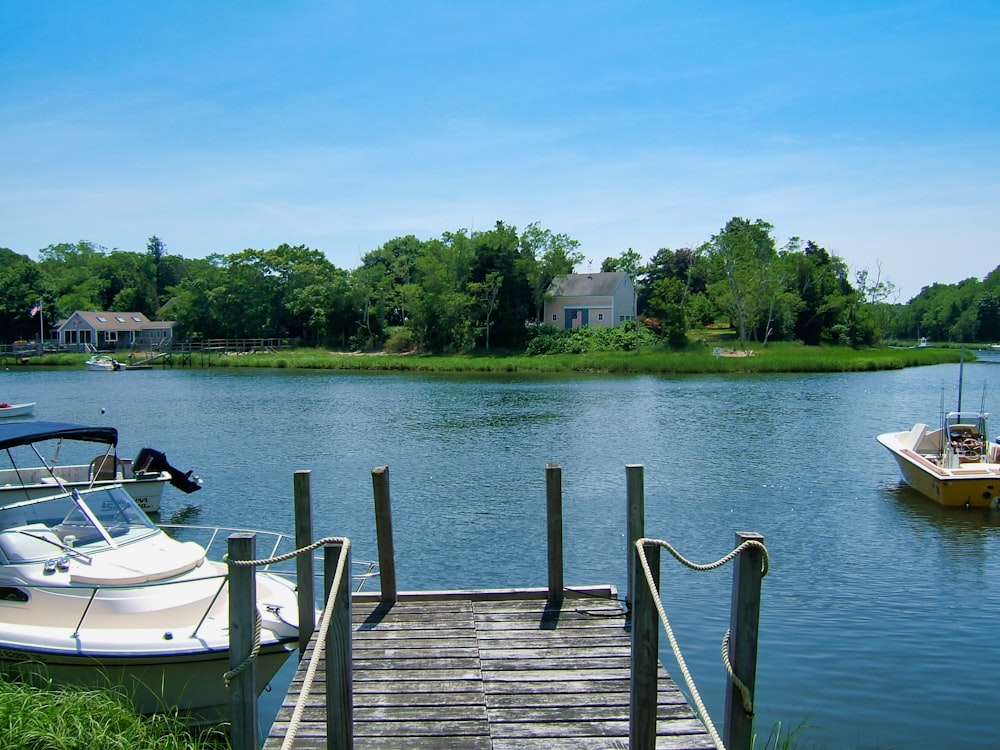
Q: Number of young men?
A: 0